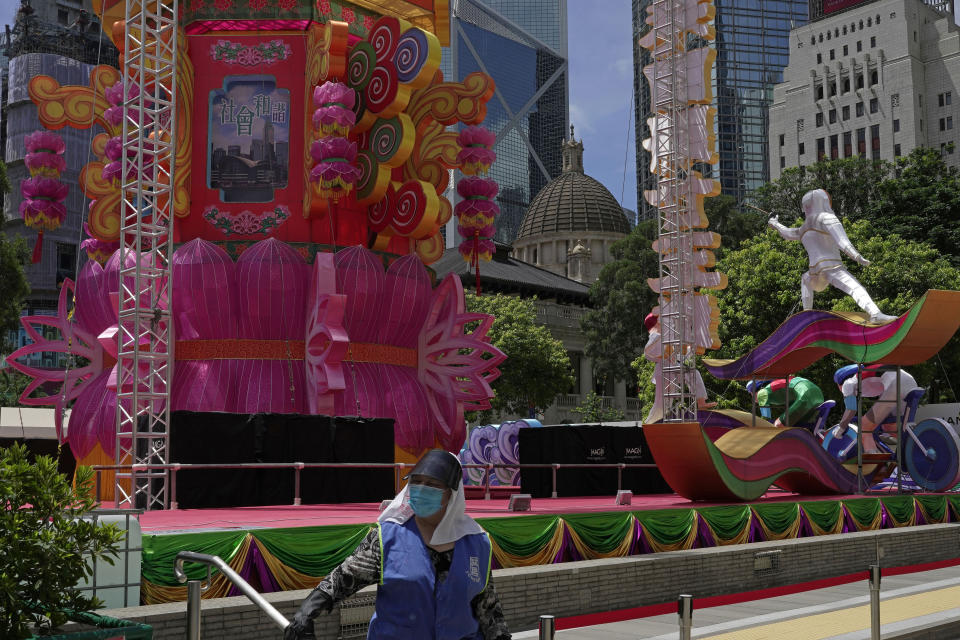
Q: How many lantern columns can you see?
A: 4